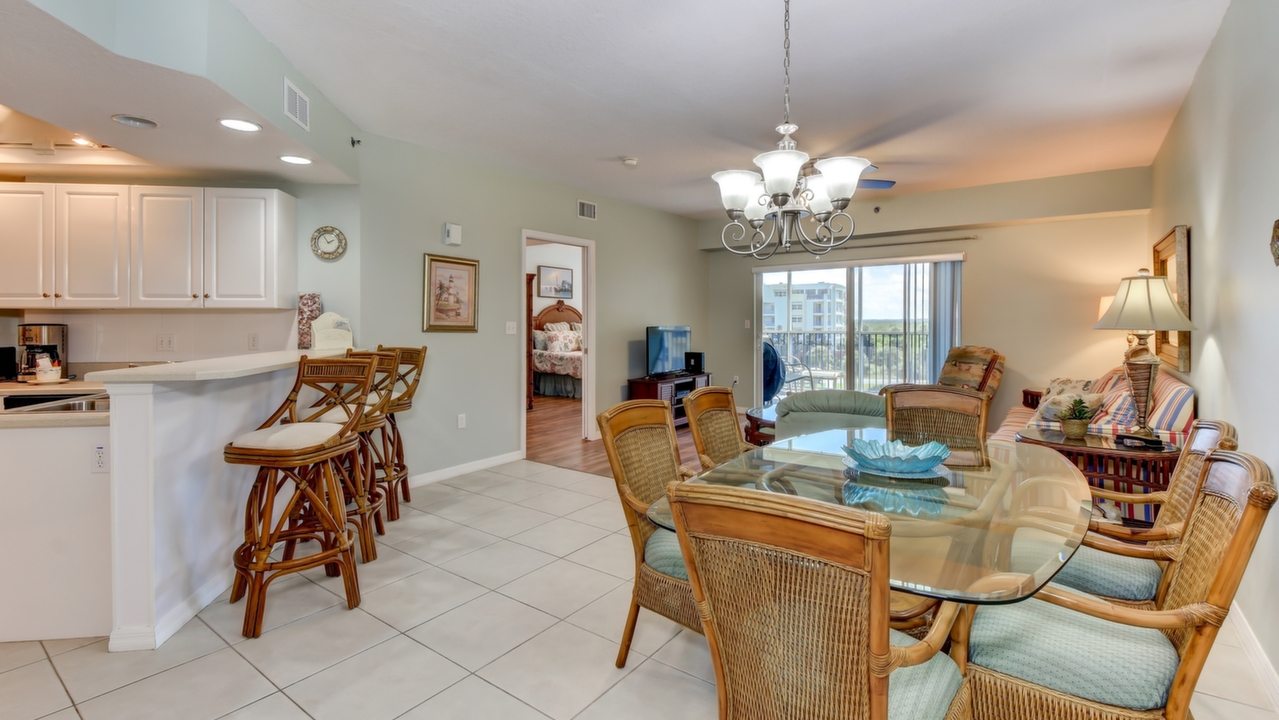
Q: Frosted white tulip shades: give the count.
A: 5